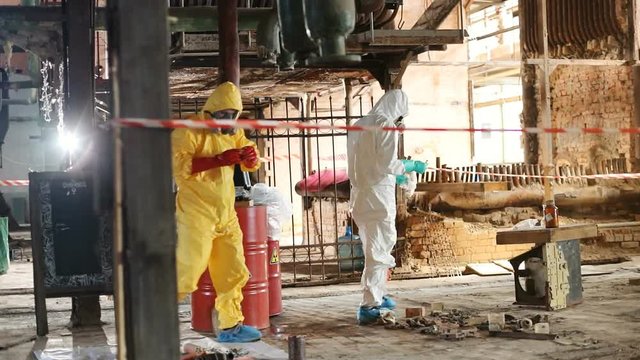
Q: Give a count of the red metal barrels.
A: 3